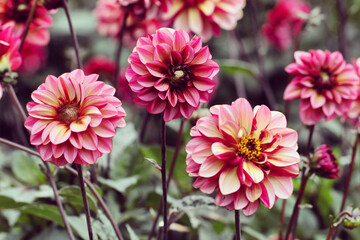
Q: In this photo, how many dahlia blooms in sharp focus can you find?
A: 3